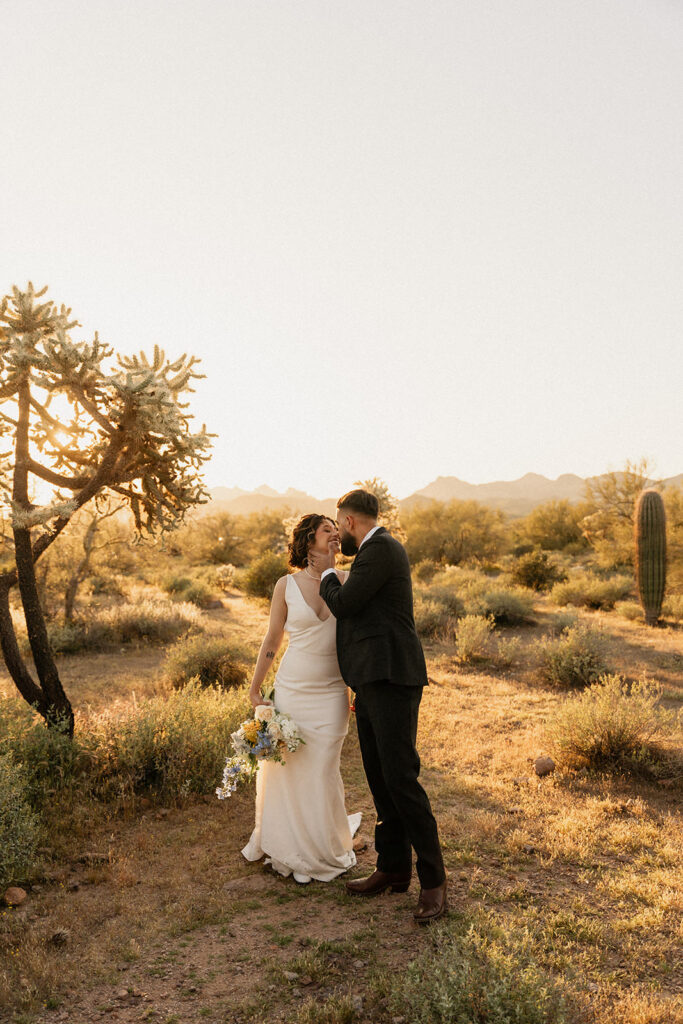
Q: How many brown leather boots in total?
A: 2